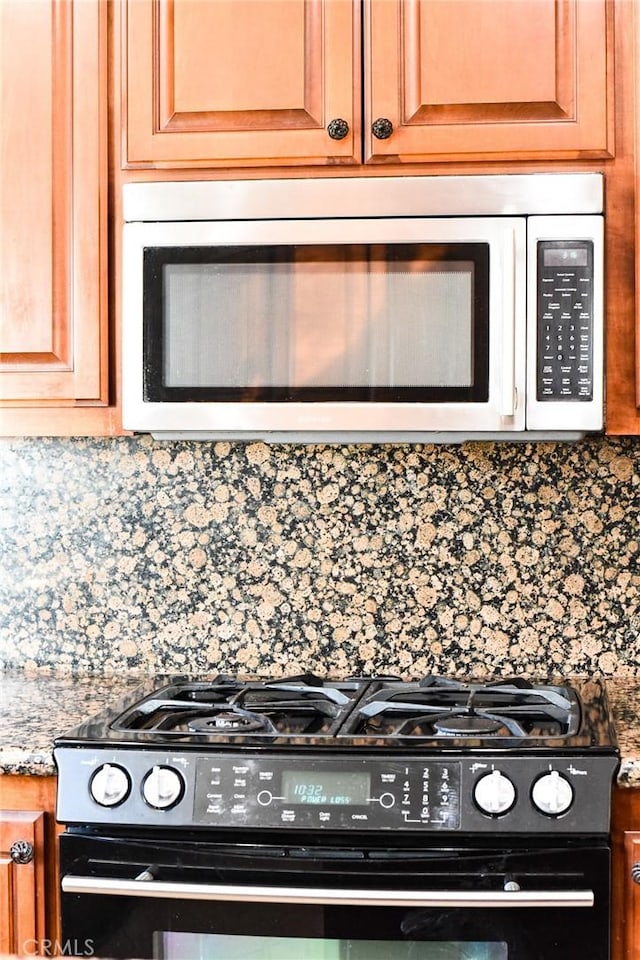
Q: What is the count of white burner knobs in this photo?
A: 4